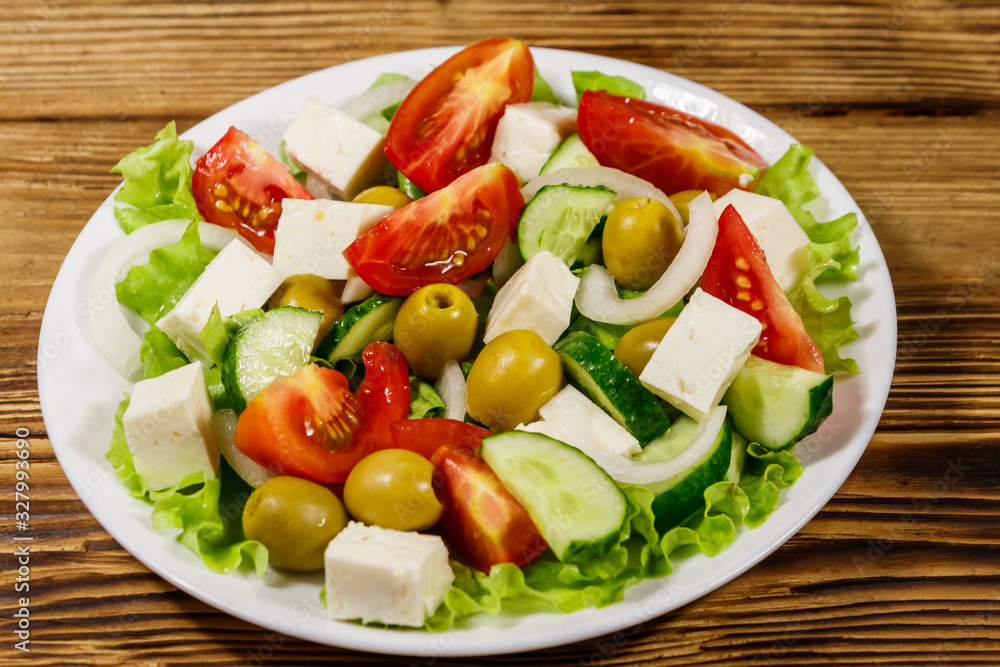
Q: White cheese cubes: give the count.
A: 10